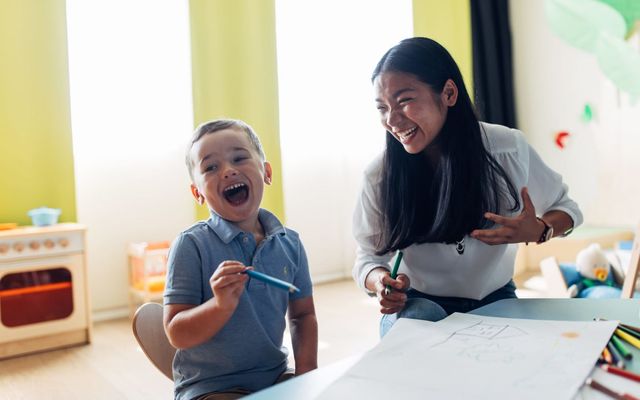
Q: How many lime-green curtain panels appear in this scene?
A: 3